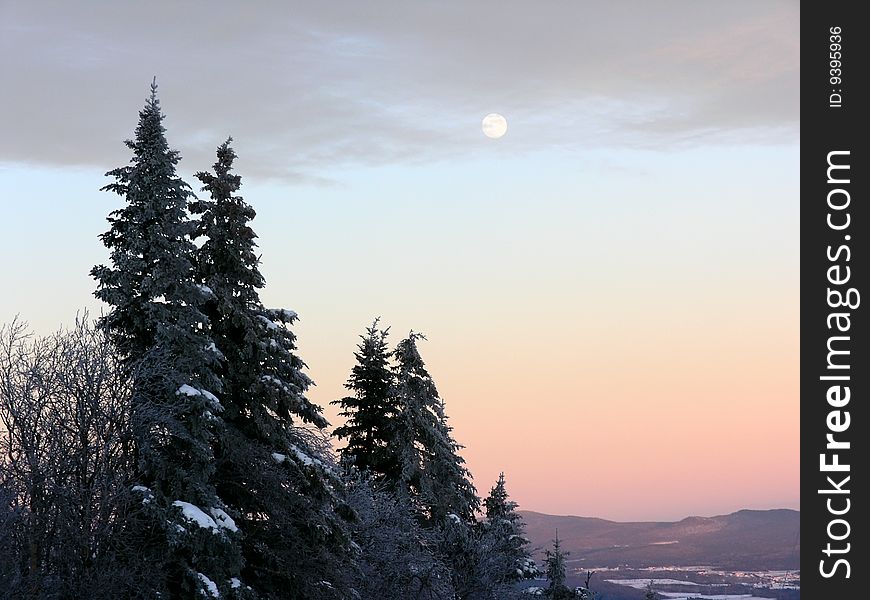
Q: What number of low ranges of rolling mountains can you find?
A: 1